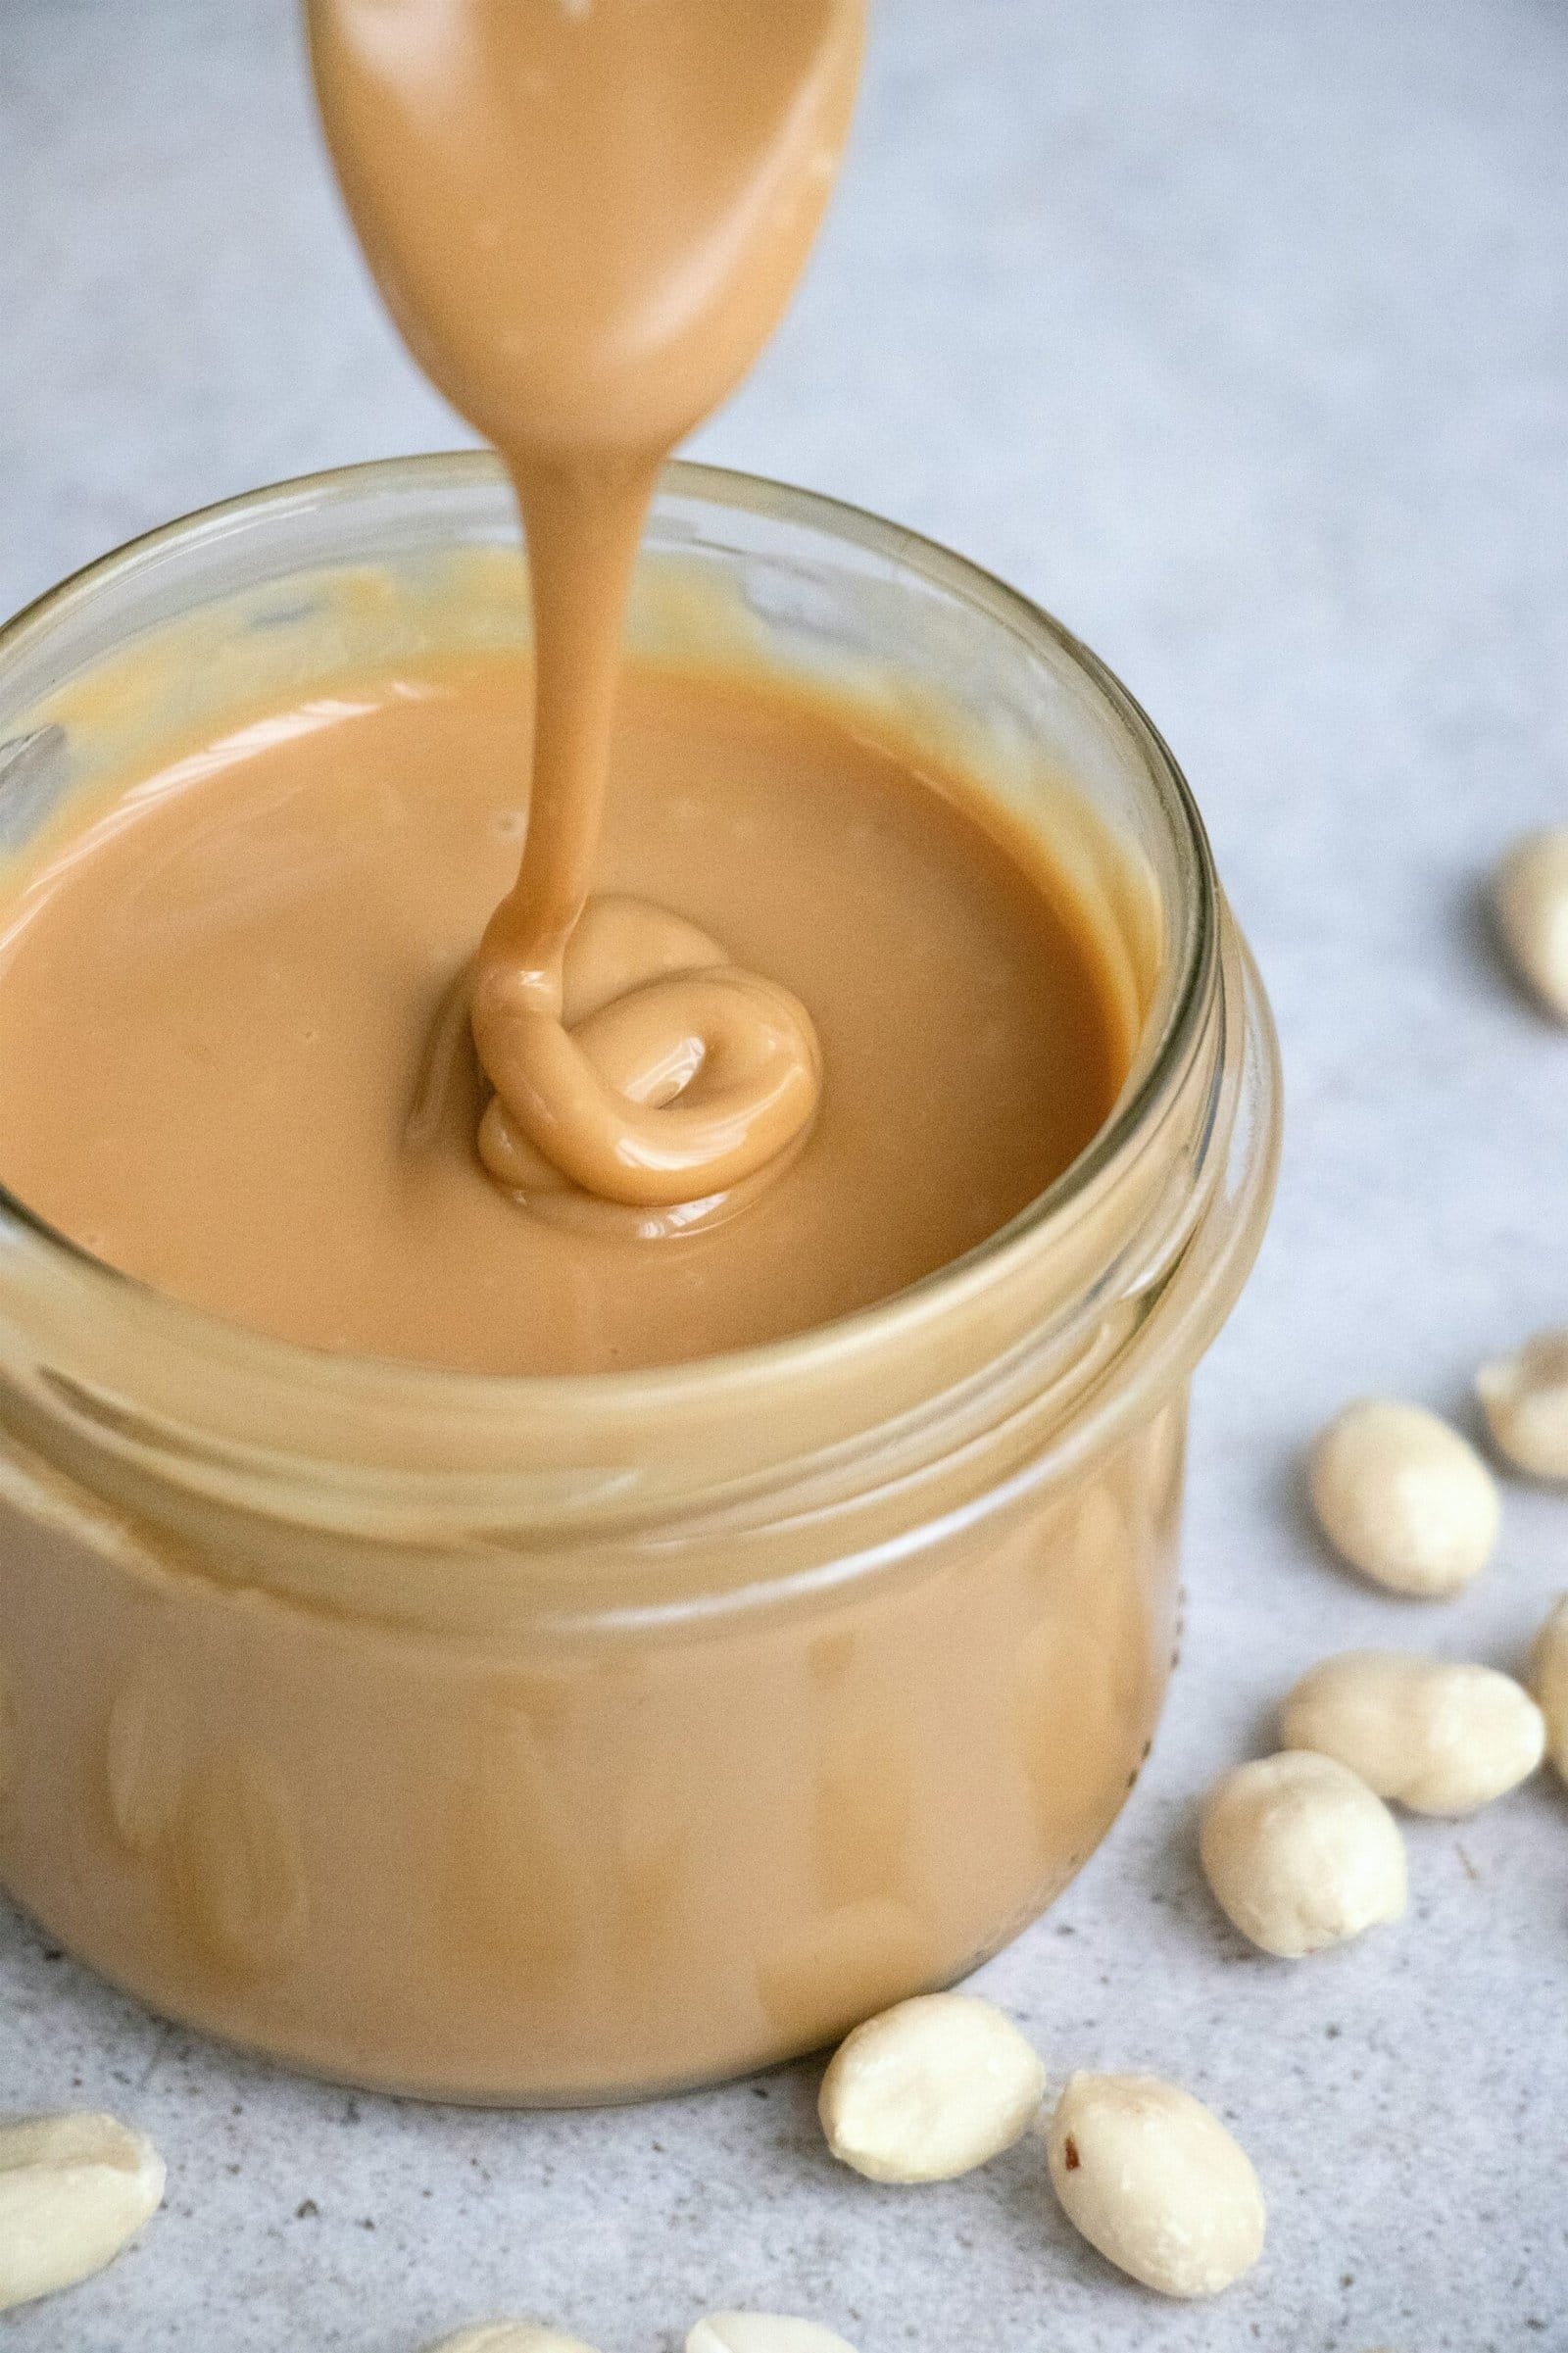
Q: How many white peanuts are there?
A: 11